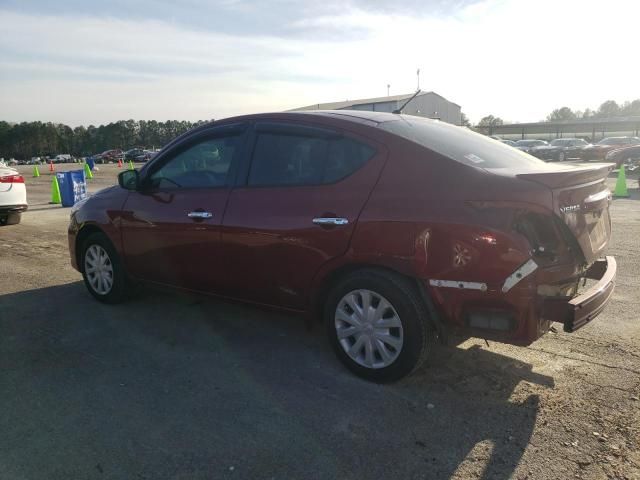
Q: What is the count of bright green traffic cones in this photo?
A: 5